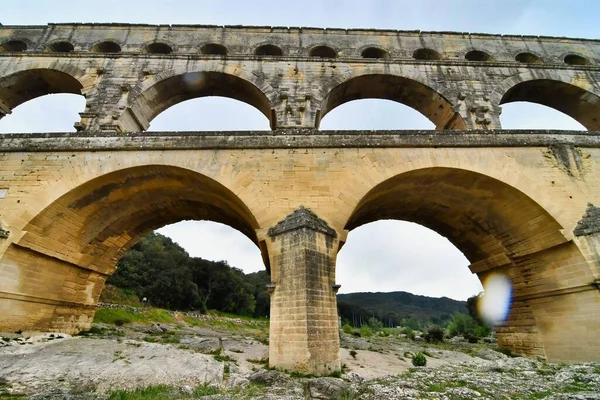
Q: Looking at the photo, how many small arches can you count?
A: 12